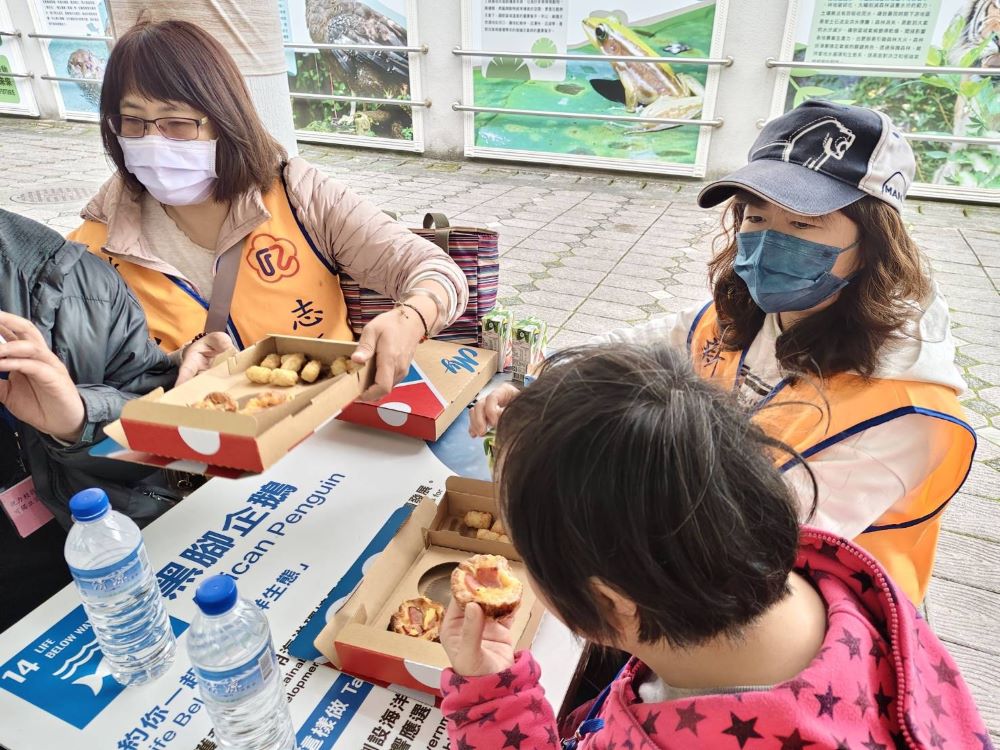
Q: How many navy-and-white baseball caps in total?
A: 1